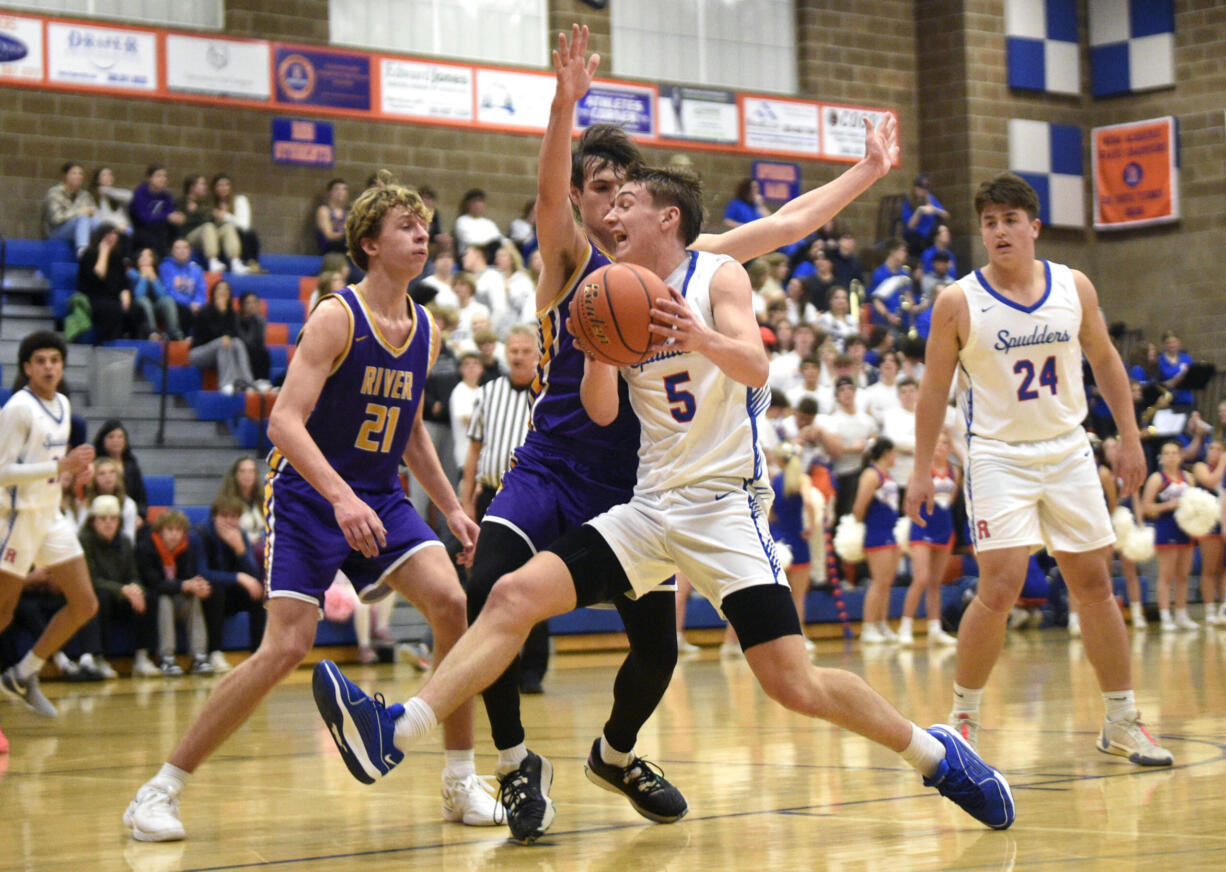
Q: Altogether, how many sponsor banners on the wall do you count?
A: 10